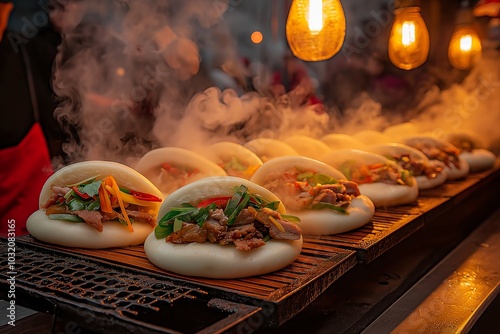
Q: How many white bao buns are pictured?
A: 14